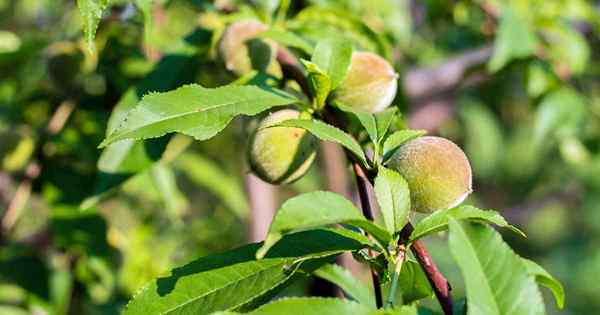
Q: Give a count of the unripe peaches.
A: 4